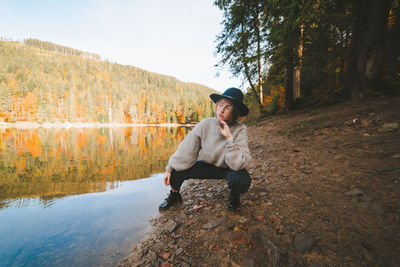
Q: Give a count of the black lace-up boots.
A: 2